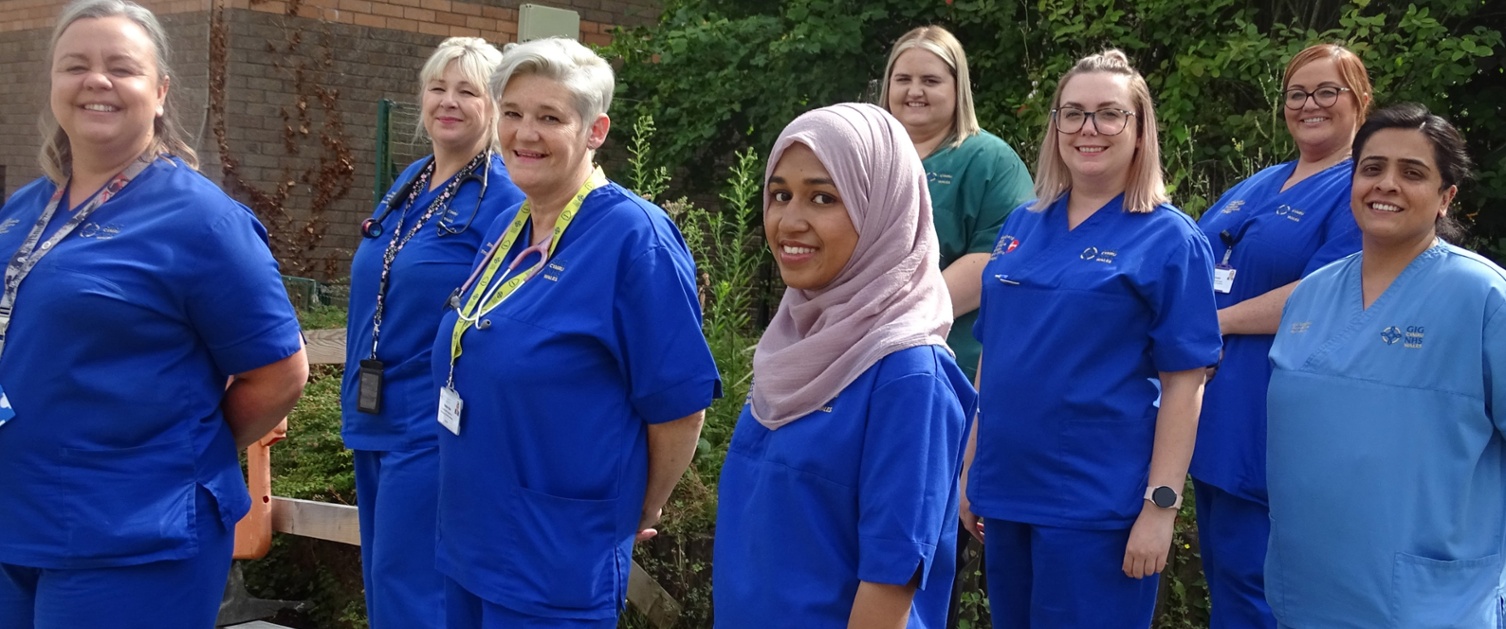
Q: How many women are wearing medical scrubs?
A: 8